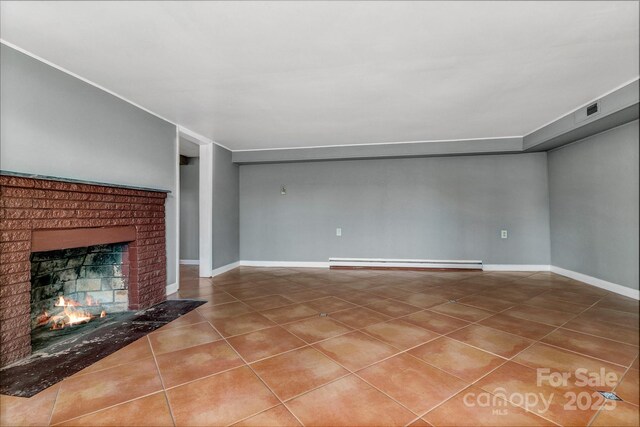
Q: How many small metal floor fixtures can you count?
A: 3